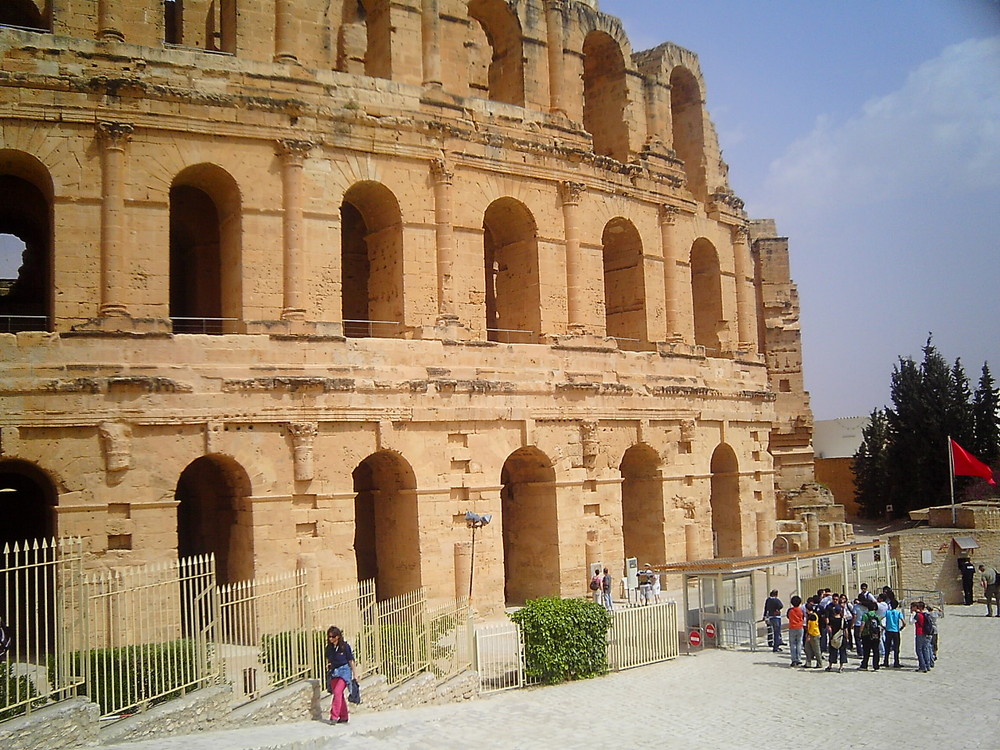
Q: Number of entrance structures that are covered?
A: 1